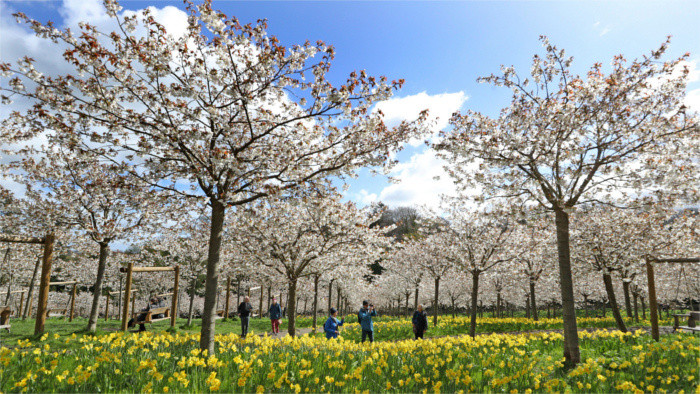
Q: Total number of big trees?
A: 2